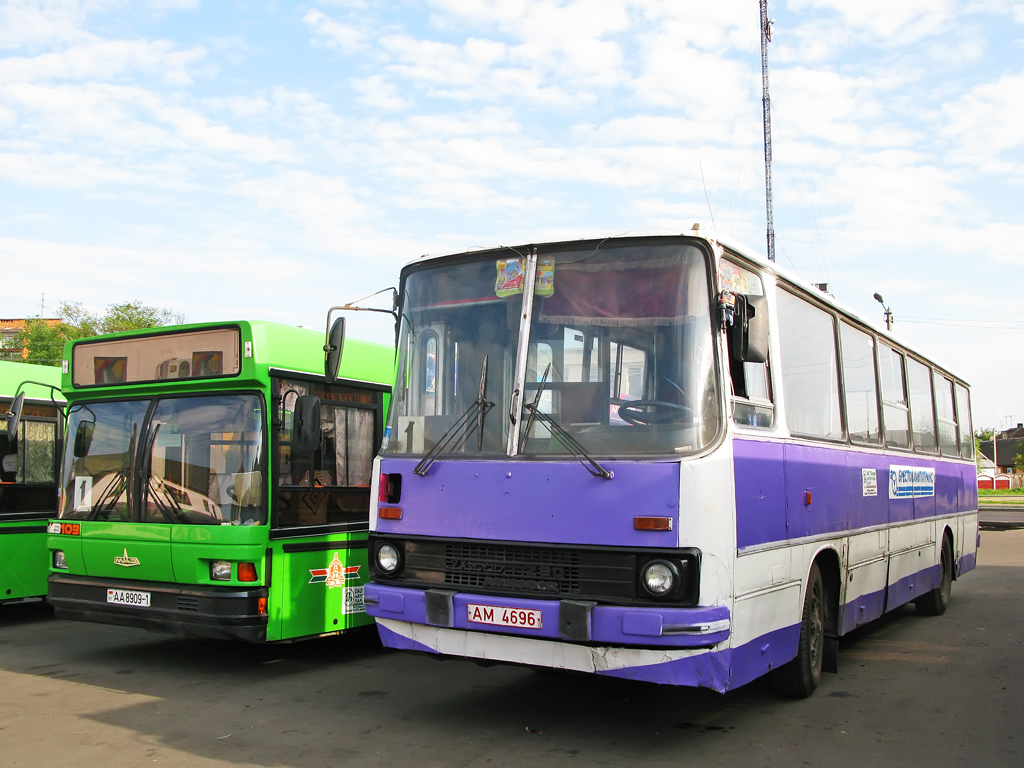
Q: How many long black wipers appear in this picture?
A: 4